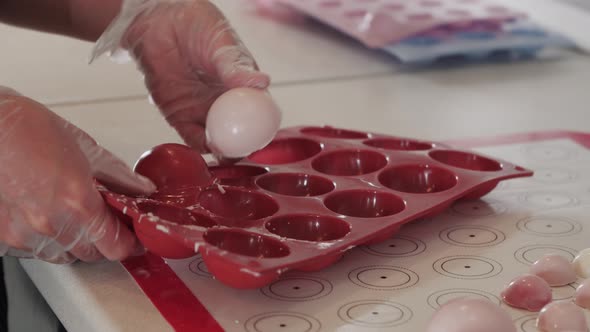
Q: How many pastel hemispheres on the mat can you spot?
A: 6